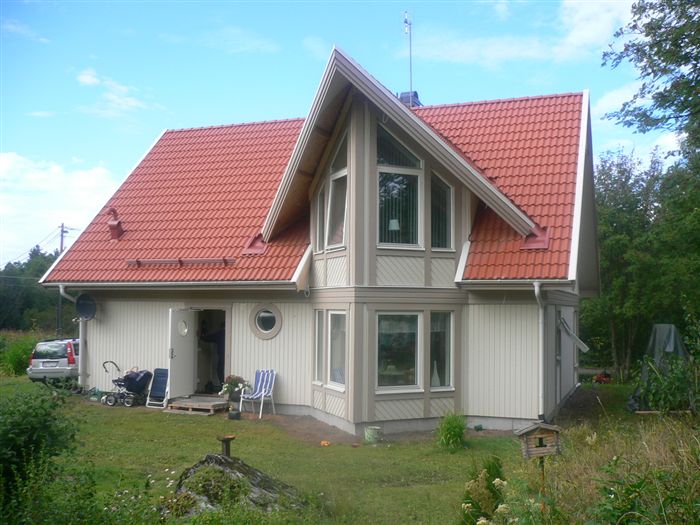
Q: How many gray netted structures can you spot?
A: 1